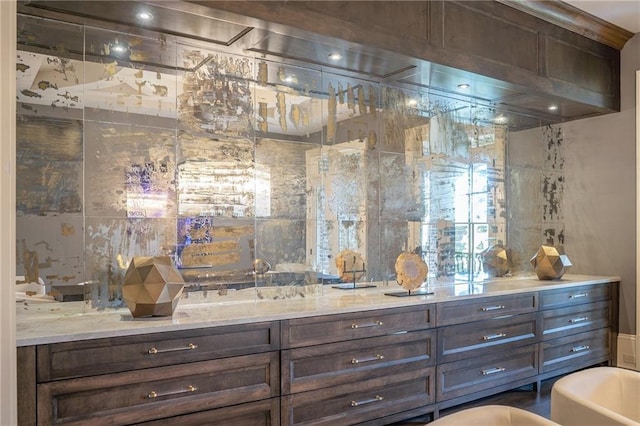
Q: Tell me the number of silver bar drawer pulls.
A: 11